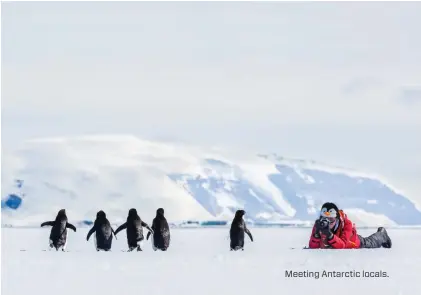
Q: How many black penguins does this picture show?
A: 5